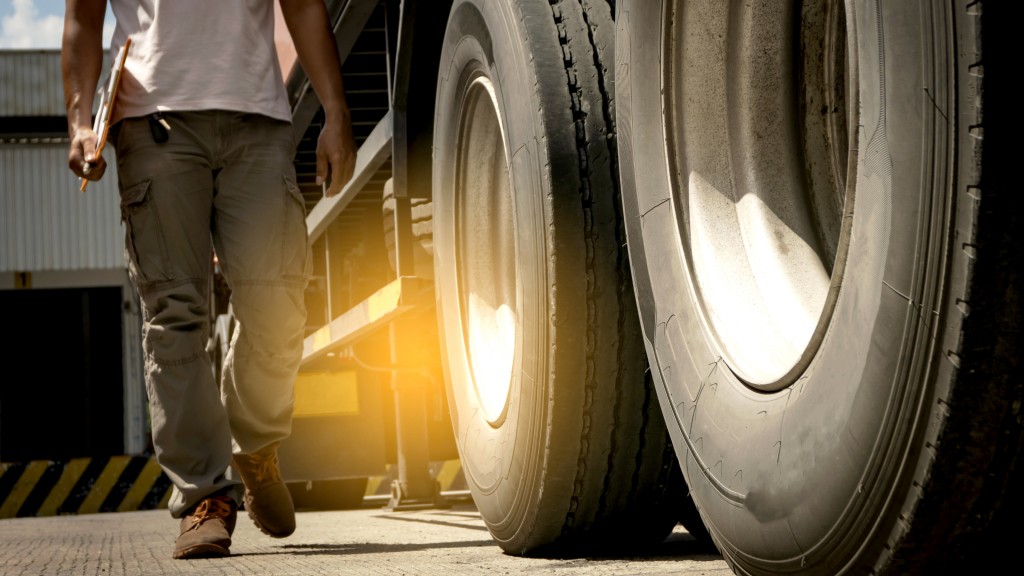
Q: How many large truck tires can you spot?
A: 2